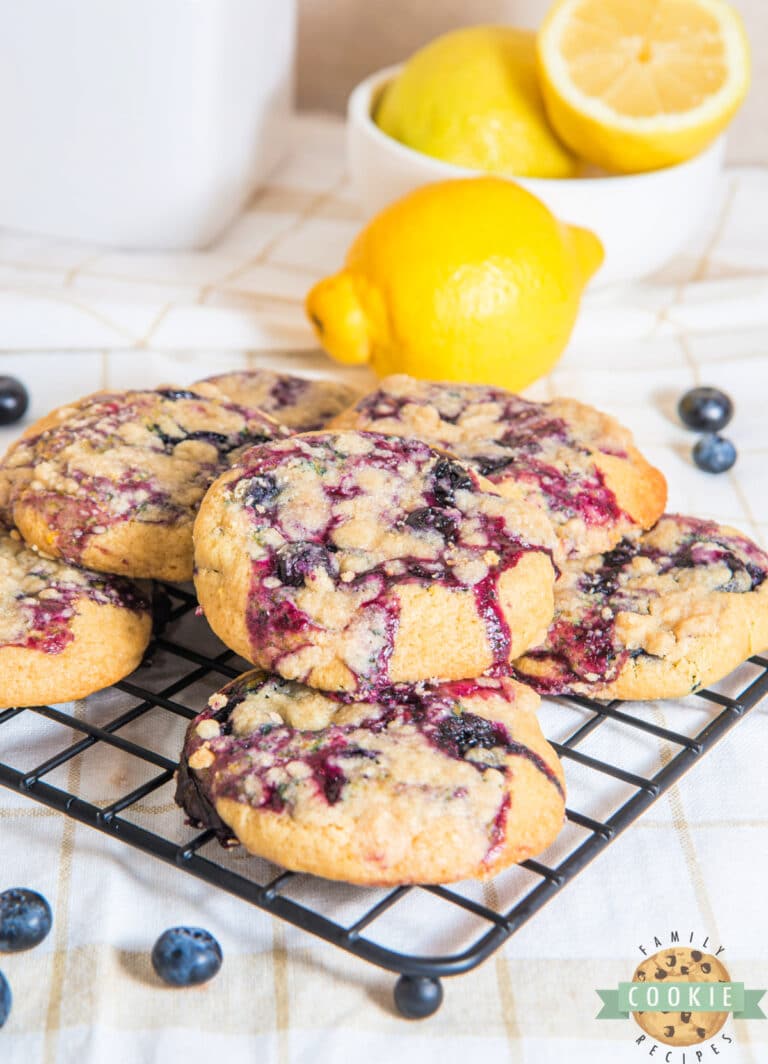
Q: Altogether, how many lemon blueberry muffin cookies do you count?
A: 7